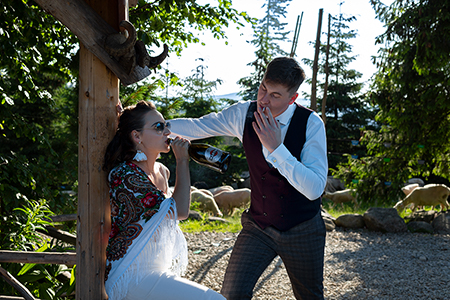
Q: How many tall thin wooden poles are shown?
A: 4